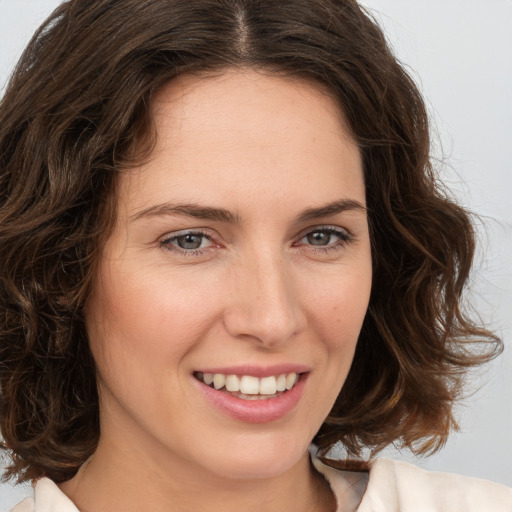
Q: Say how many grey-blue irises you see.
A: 2